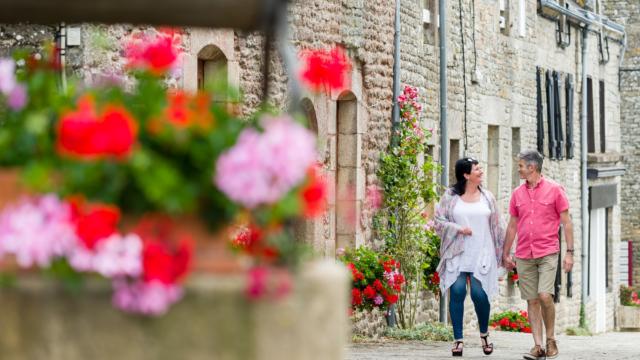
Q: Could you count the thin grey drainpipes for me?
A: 3